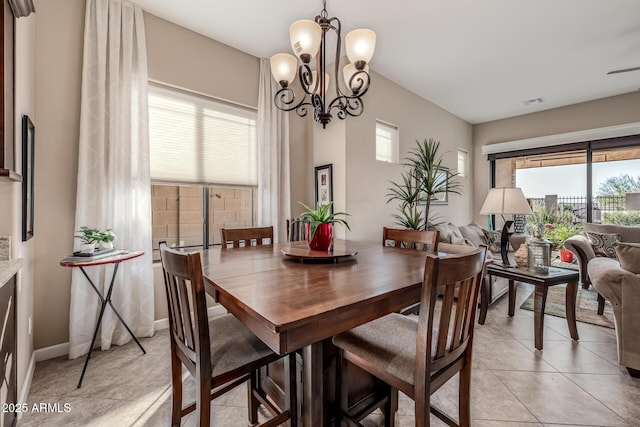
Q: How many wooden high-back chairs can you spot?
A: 4